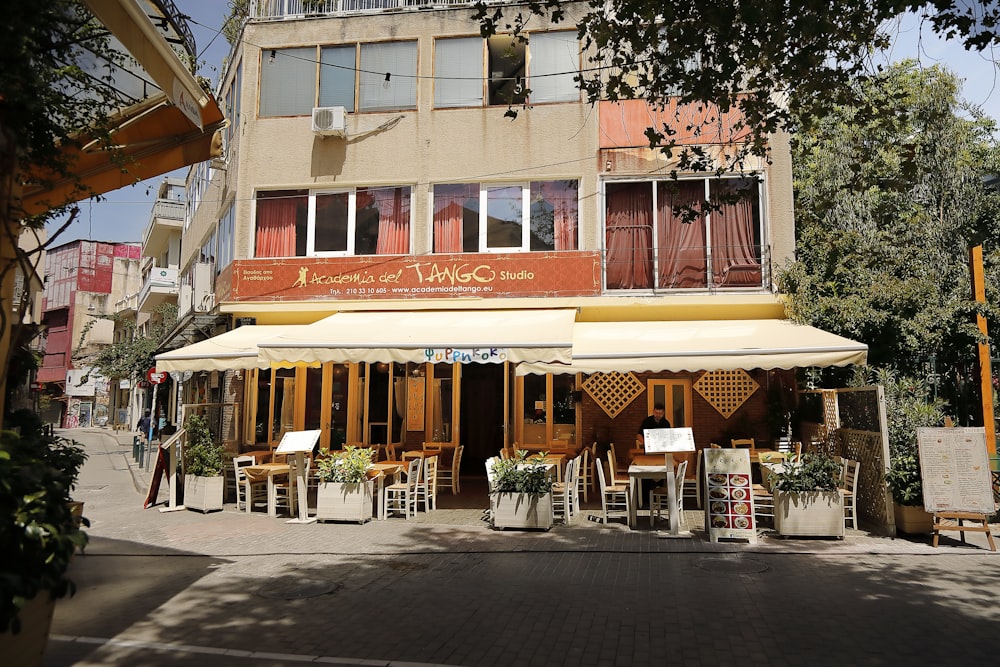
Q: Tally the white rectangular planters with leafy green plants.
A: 4